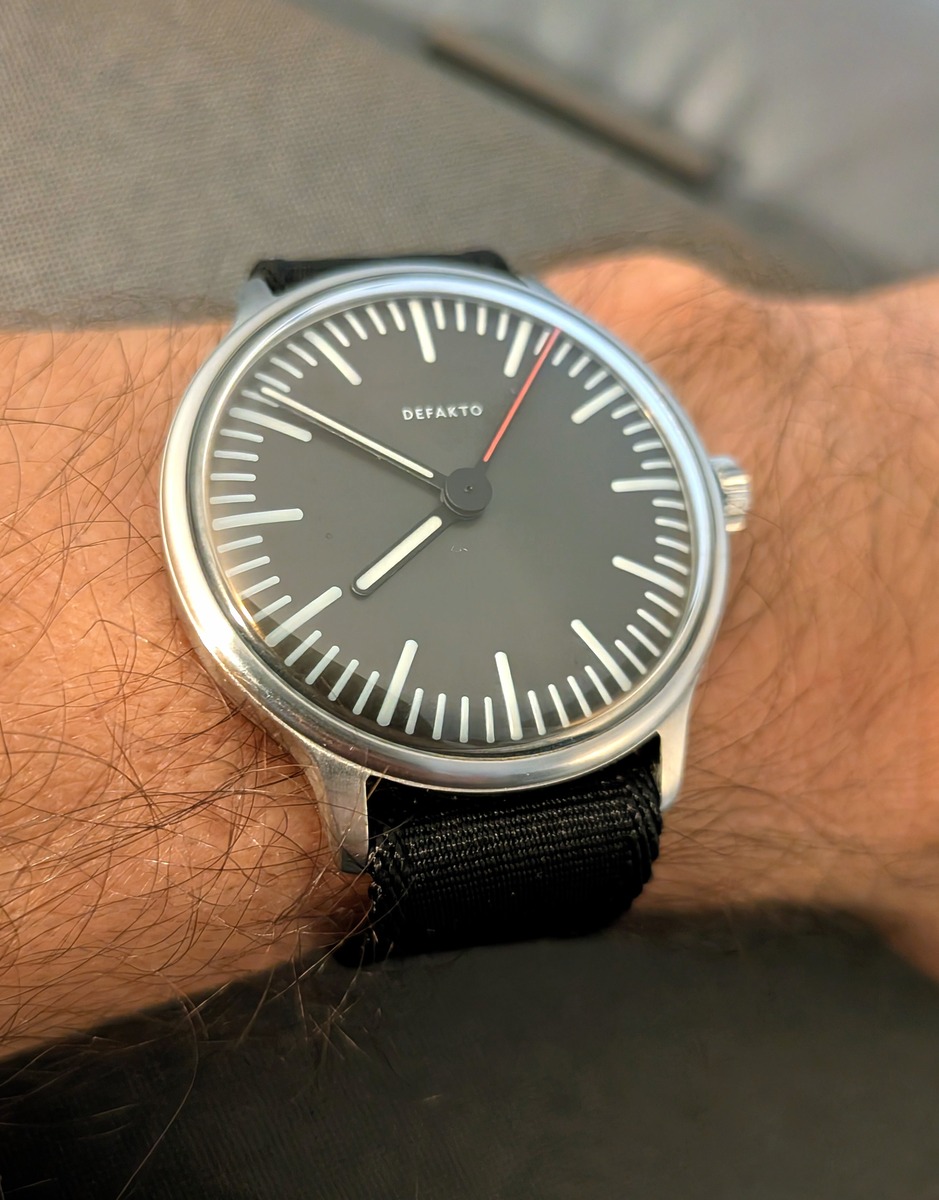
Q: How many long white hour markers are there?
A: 12